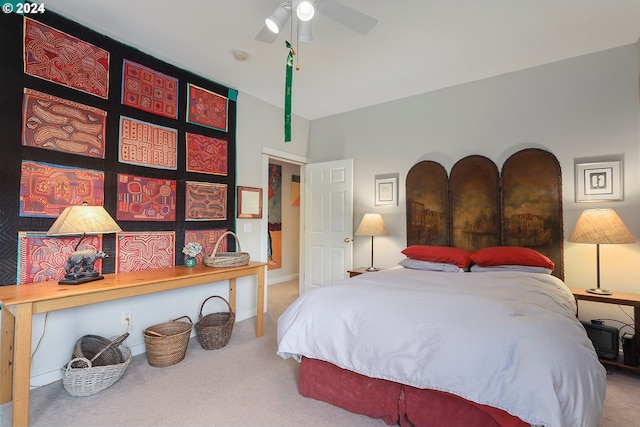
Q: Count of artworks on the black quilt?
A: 12